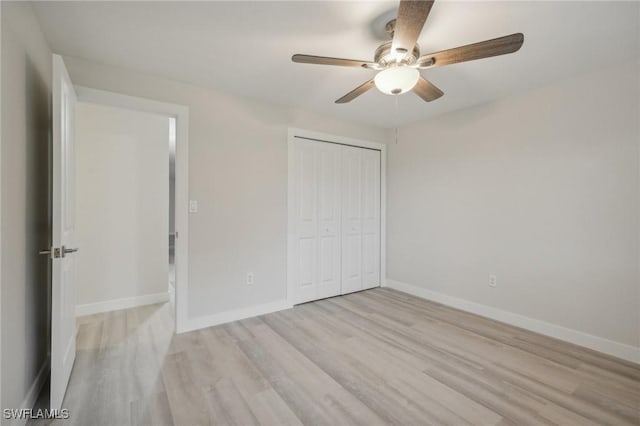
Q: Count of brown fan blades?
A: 5